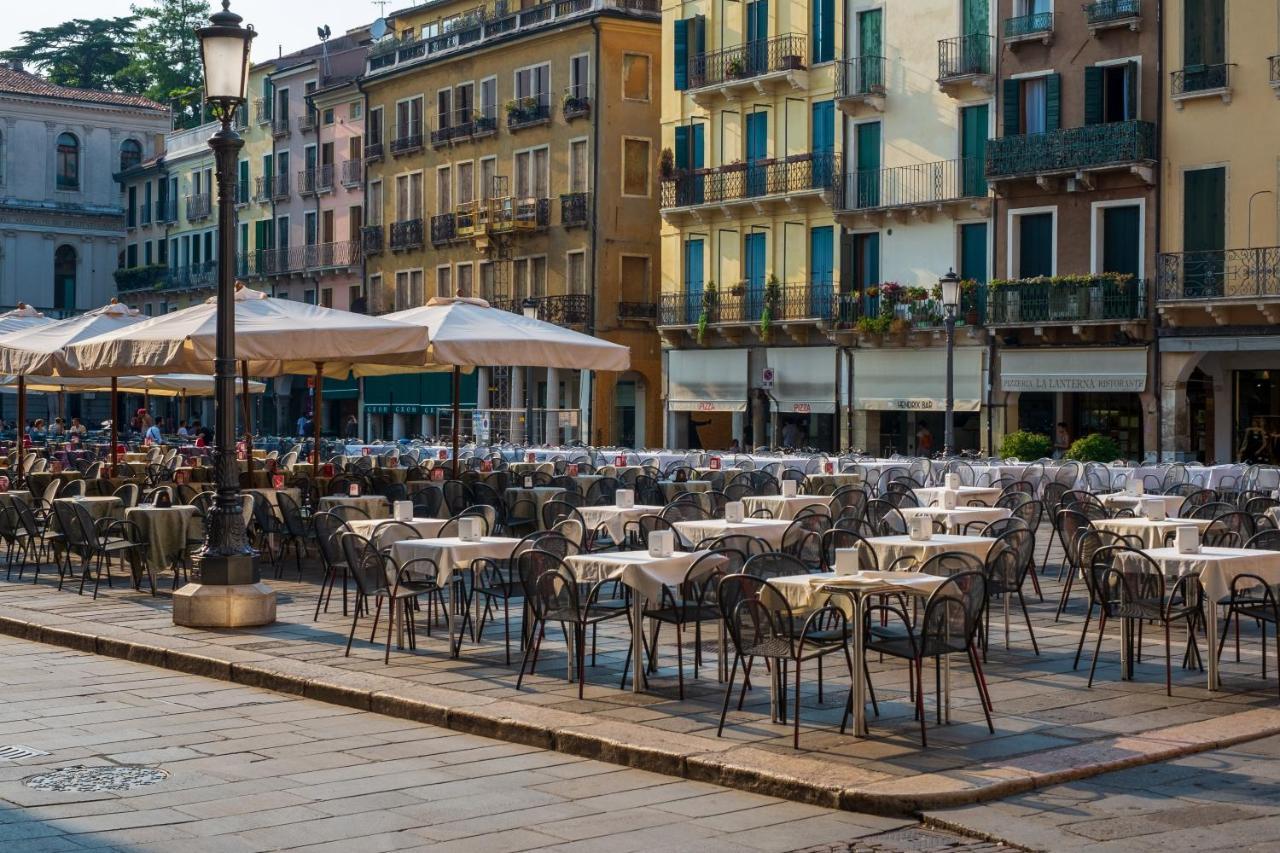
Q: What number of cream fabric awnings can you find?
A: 4